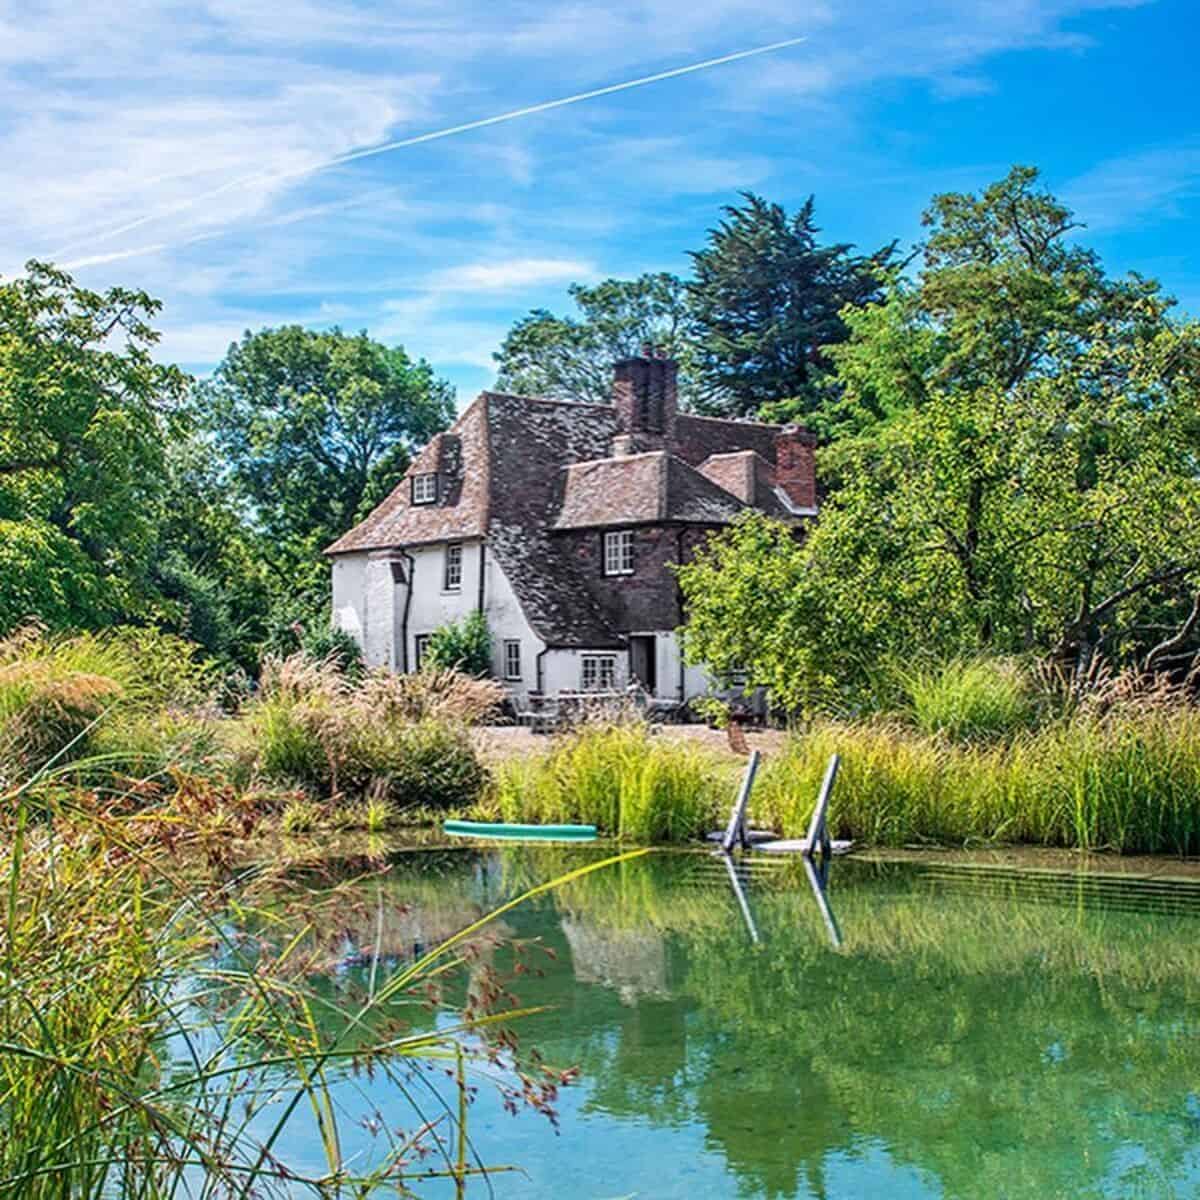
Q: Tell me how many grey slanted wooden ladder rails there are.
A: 2